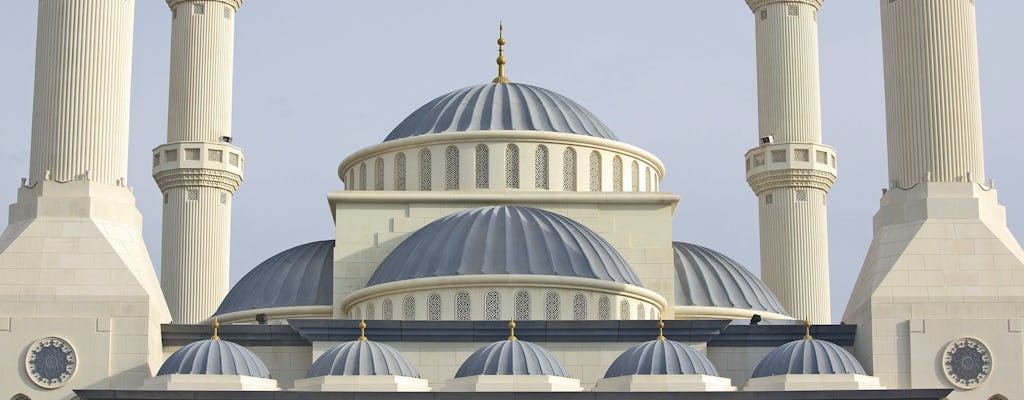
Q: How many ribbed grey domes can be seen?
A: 9